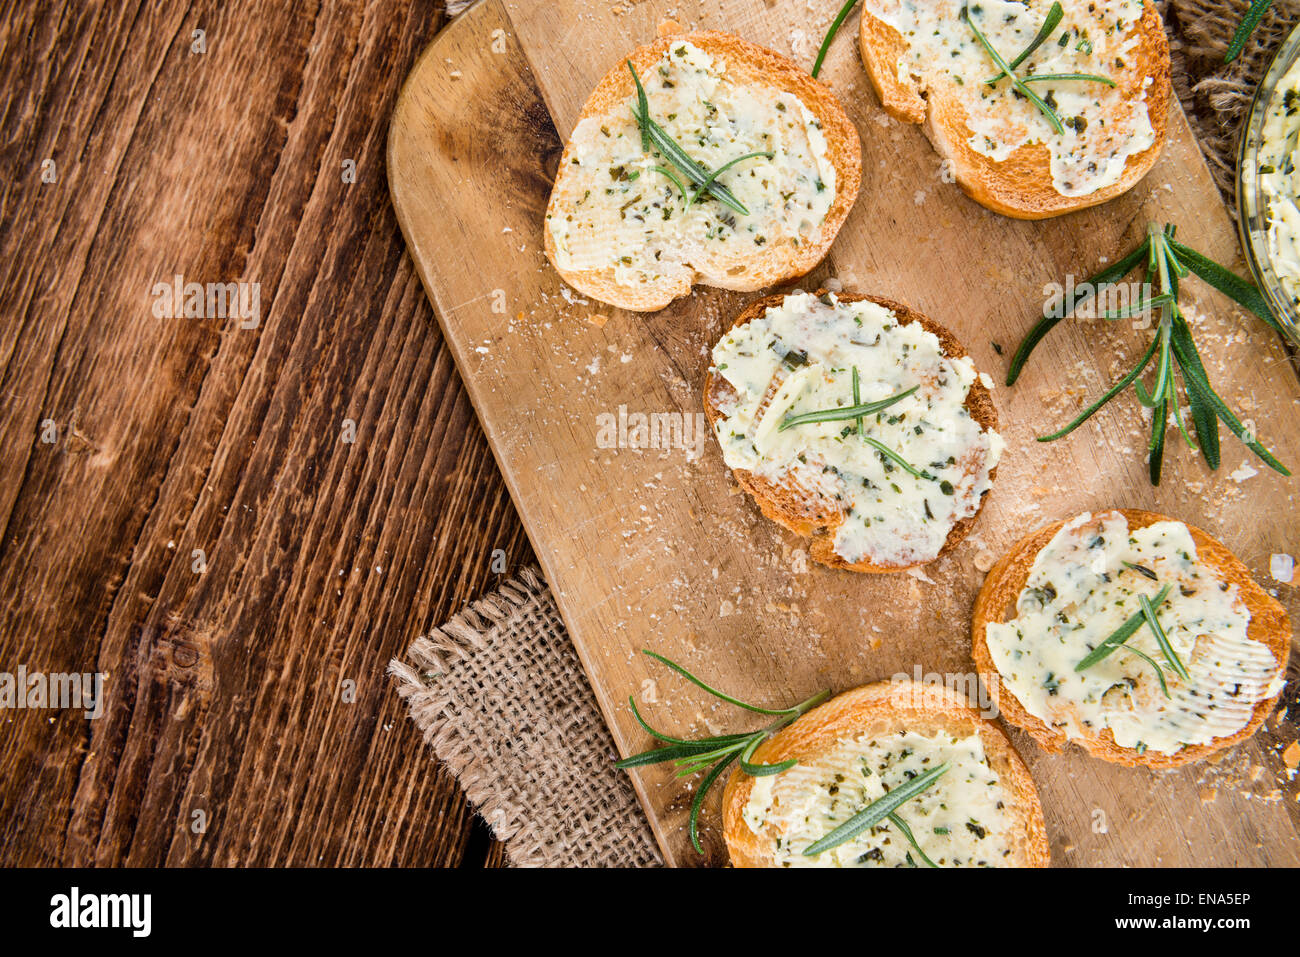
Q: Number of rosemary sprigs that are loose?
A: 2